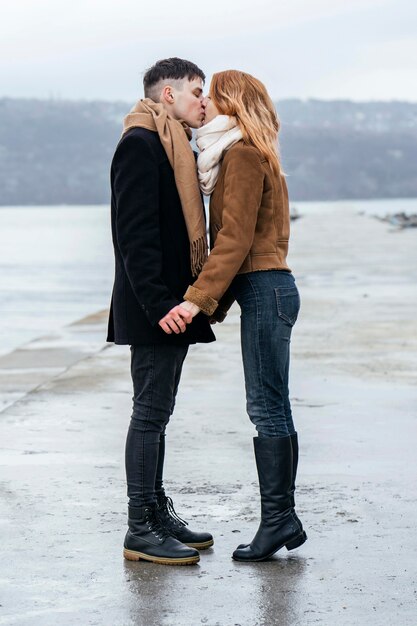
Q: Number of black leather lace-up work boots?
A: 2